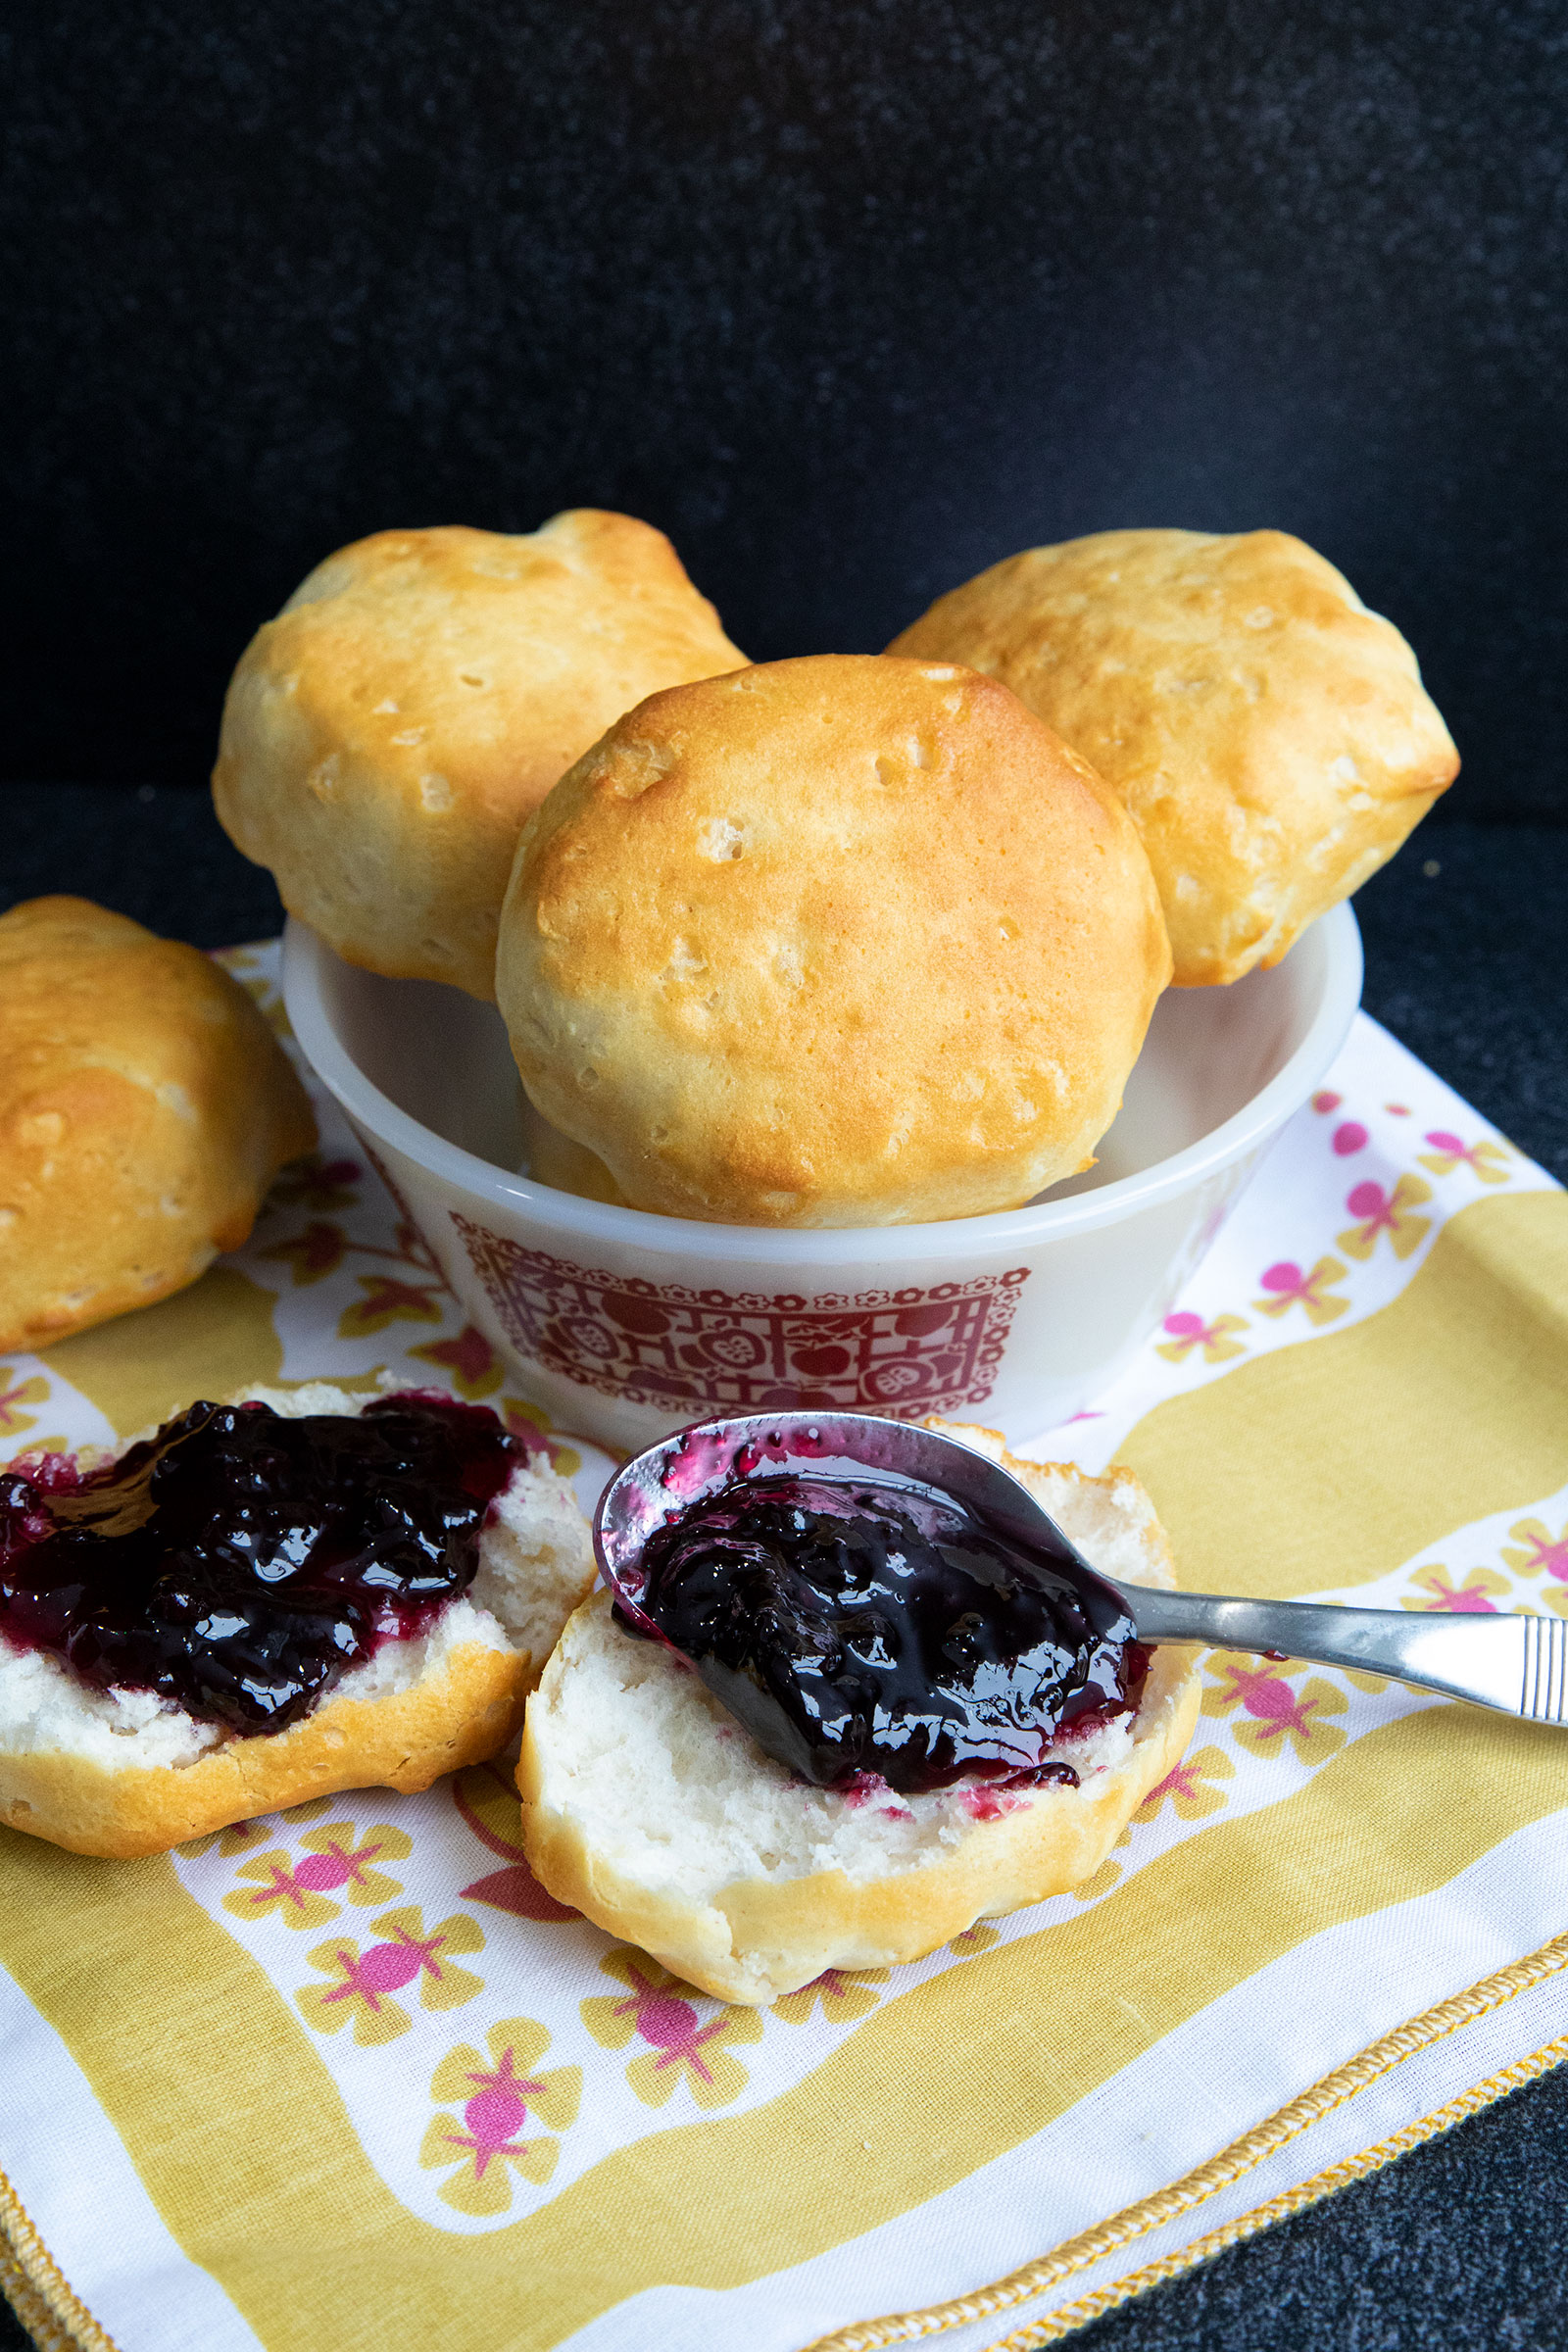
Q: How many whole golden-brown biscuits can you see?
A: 4